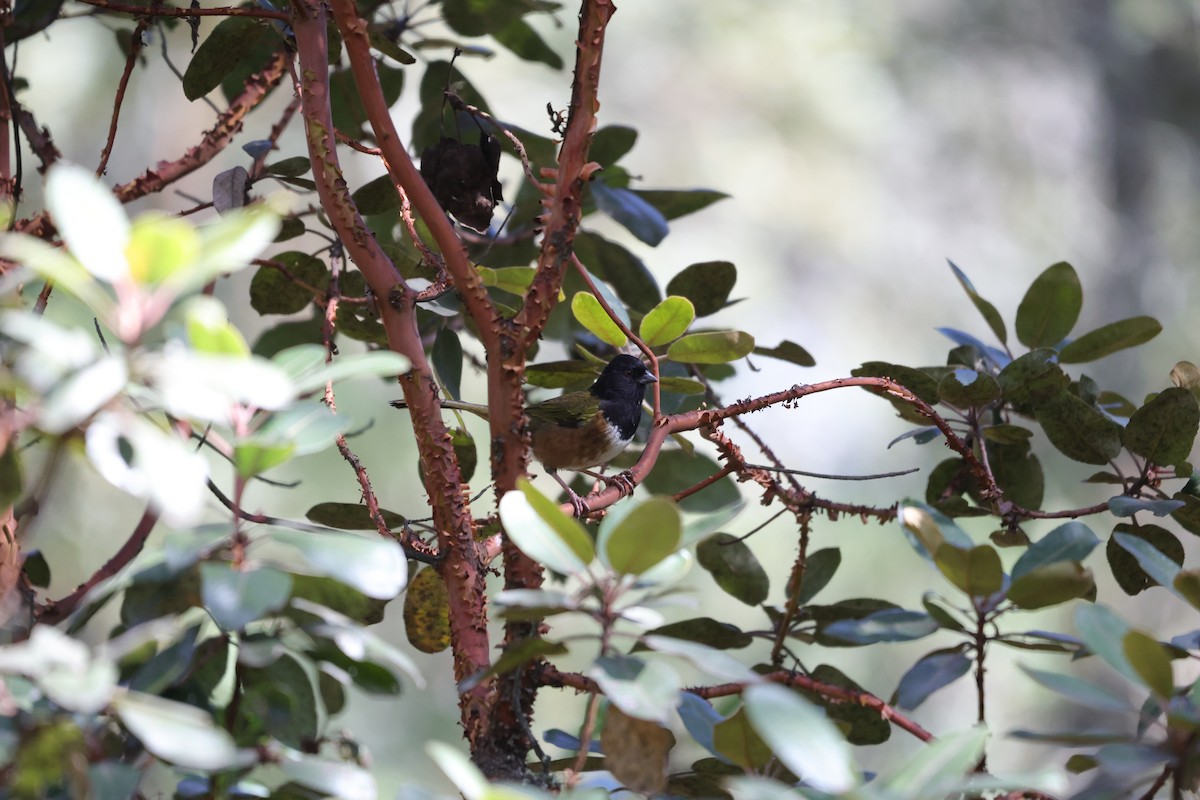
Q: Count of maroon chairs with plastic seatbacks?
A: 0